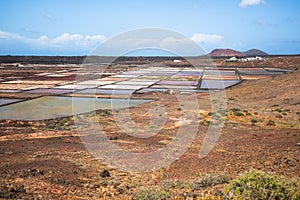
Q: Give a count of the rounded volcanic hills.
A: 2